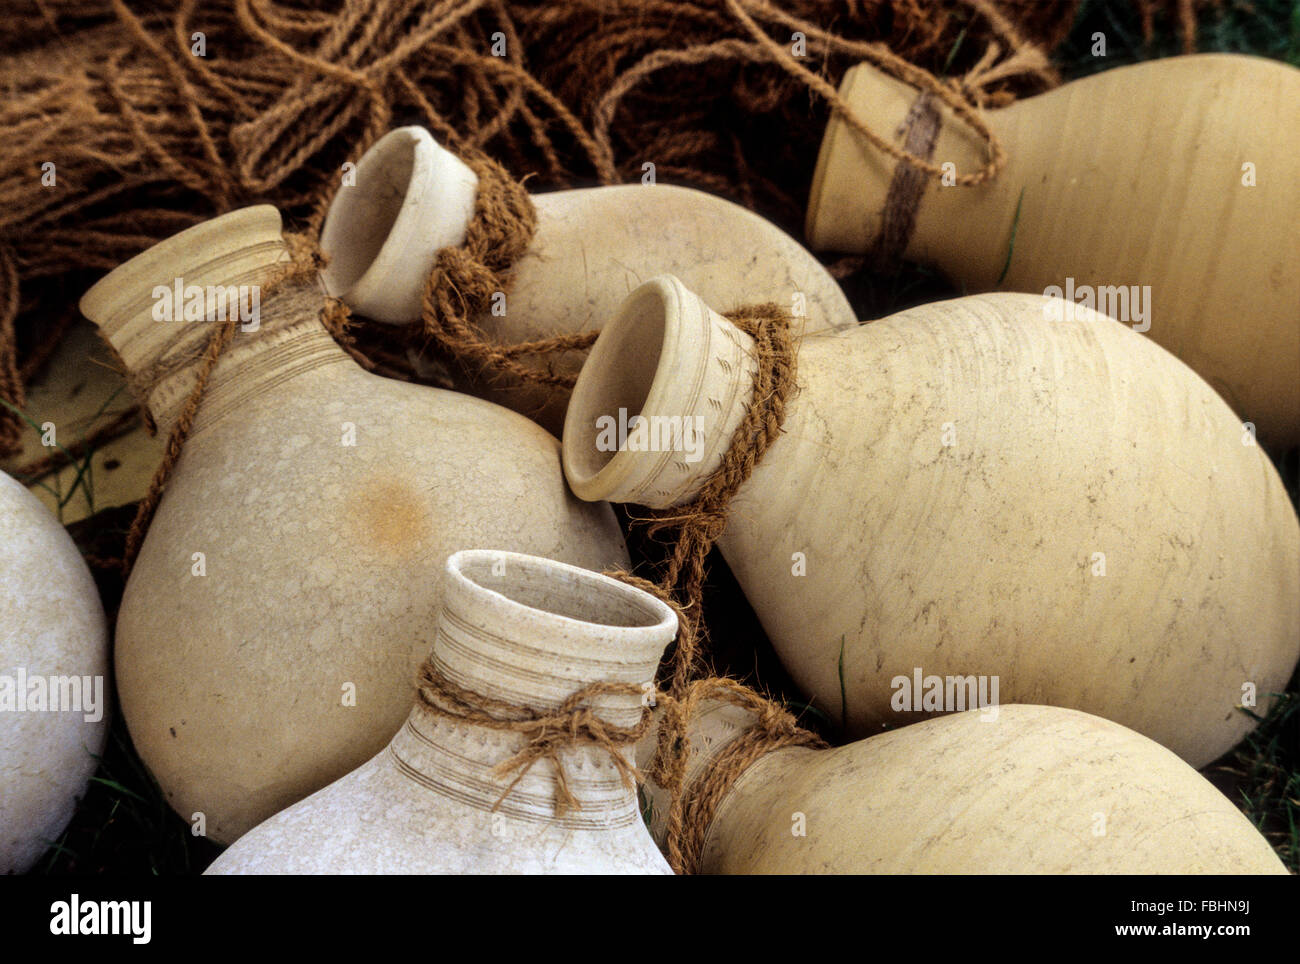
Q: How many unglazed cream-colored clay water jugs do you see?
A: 7